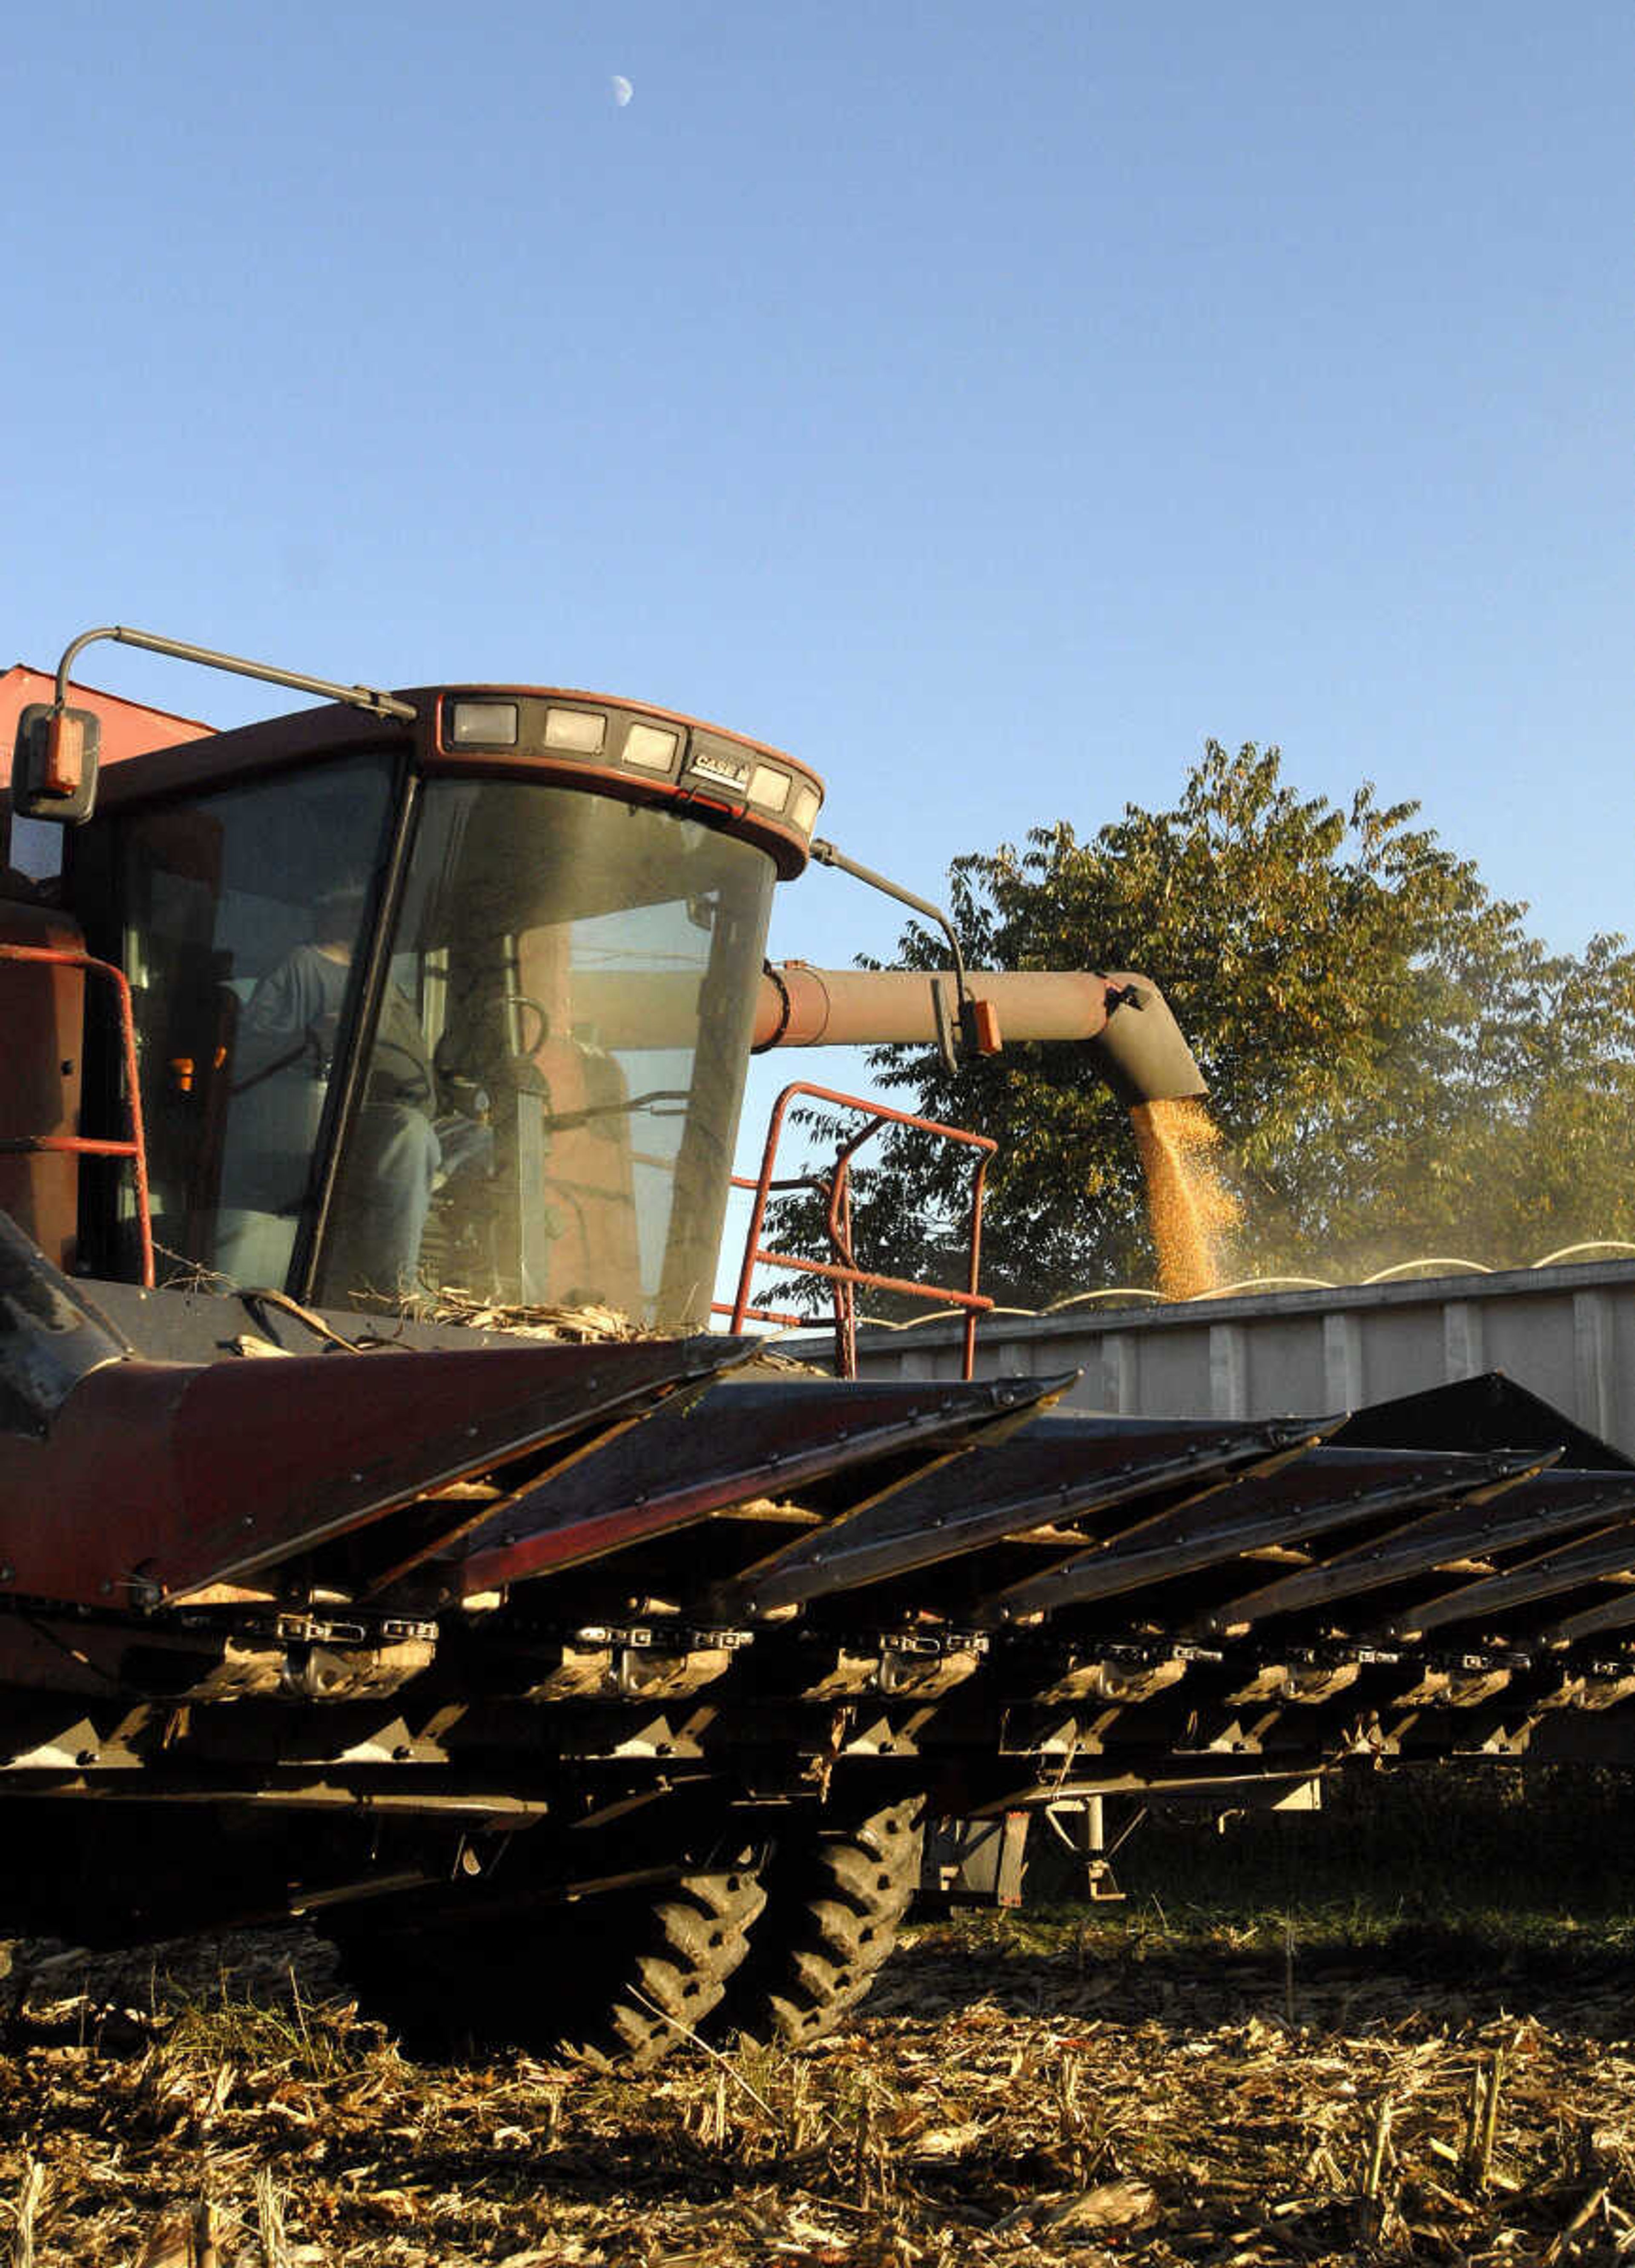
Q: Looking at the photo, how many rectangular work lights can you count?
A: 5